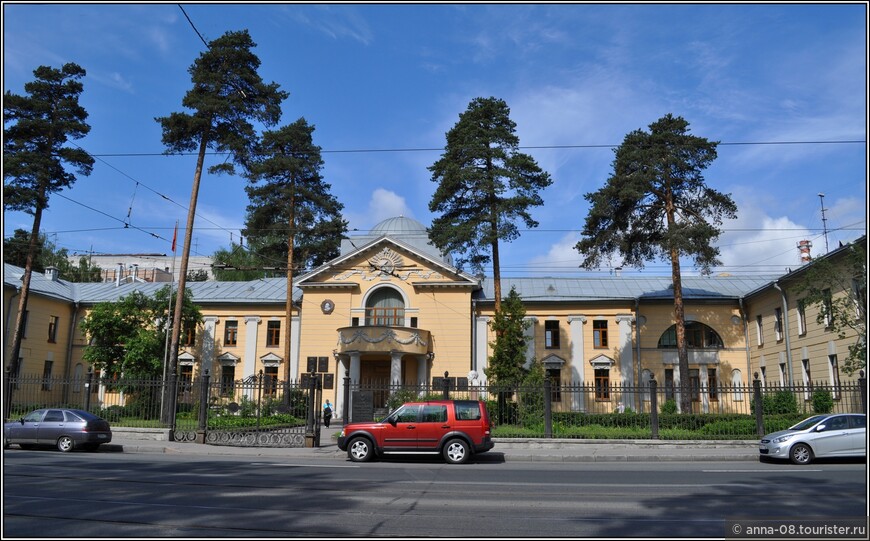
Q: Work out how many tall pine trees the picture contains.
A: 5